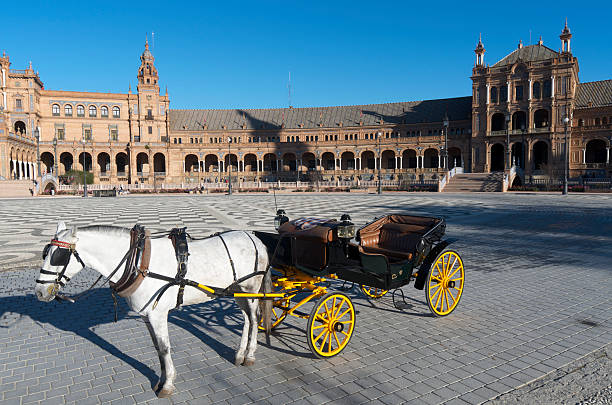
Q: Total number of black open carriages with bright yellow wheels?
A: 1